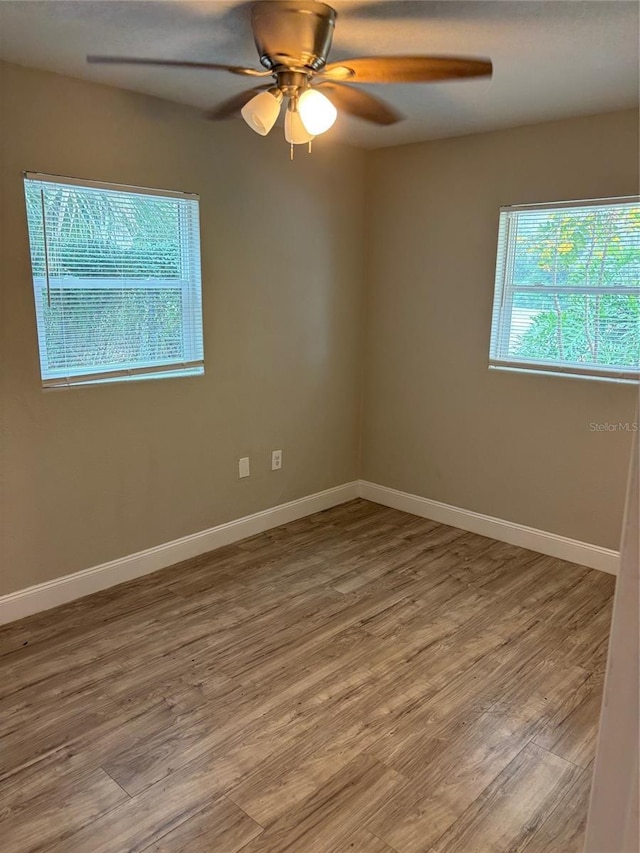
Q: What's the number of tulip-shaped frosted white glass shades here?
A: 3